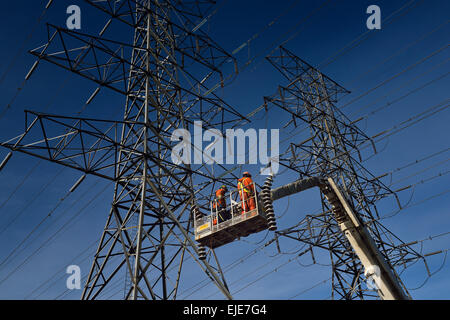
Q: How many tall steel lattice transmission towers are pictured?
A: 2